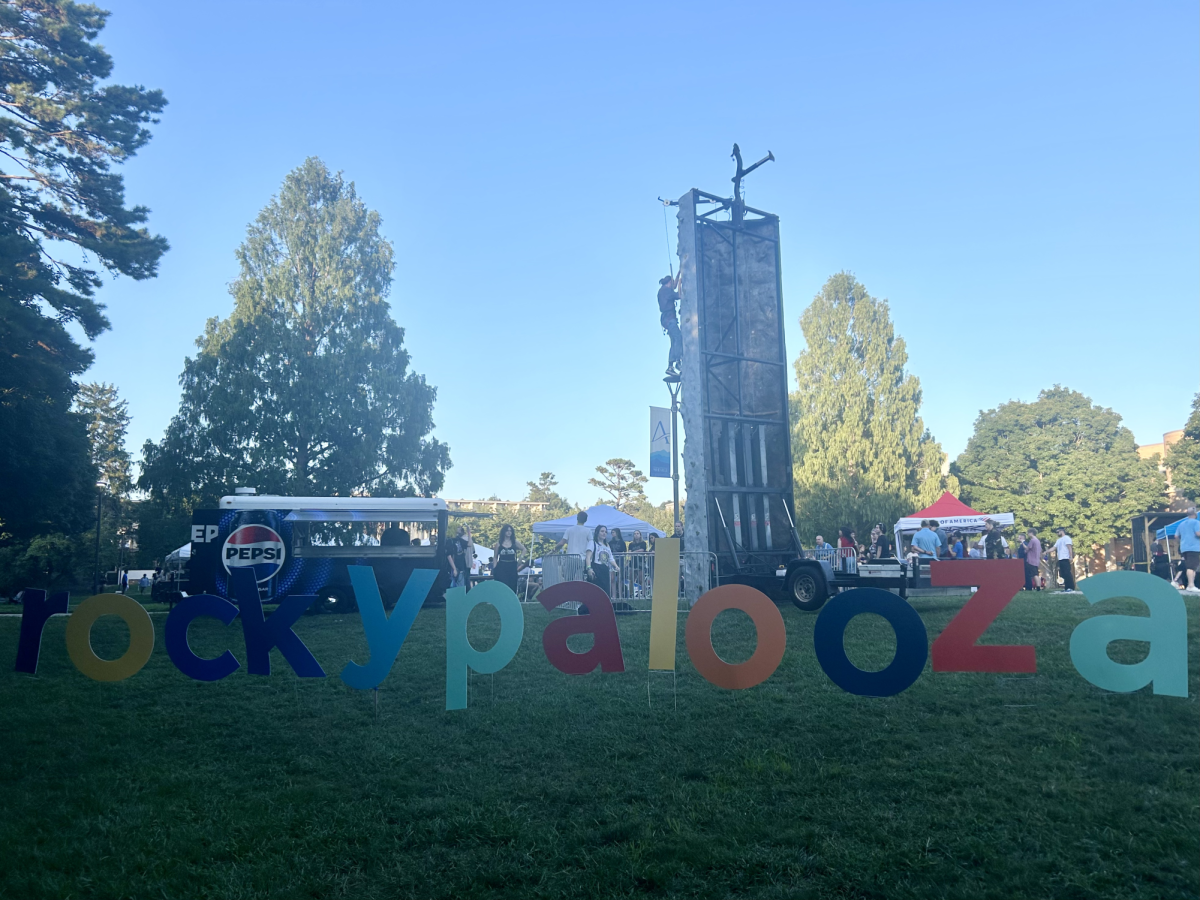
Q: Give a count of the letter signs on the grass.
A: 12